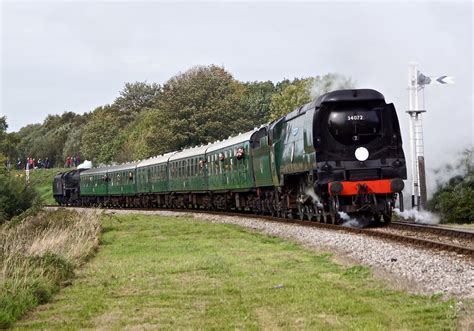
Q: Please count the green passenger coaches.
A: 5